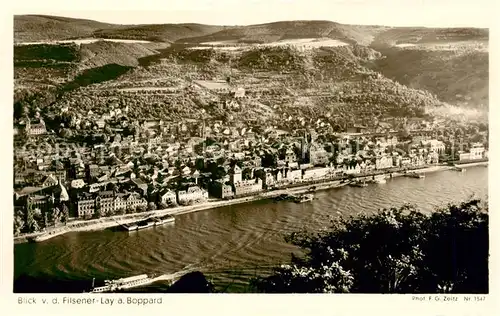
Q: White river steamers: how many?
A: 1